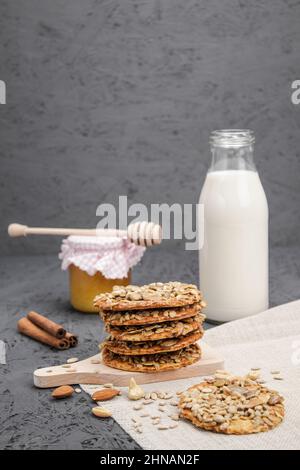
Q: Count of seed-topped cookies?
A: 6